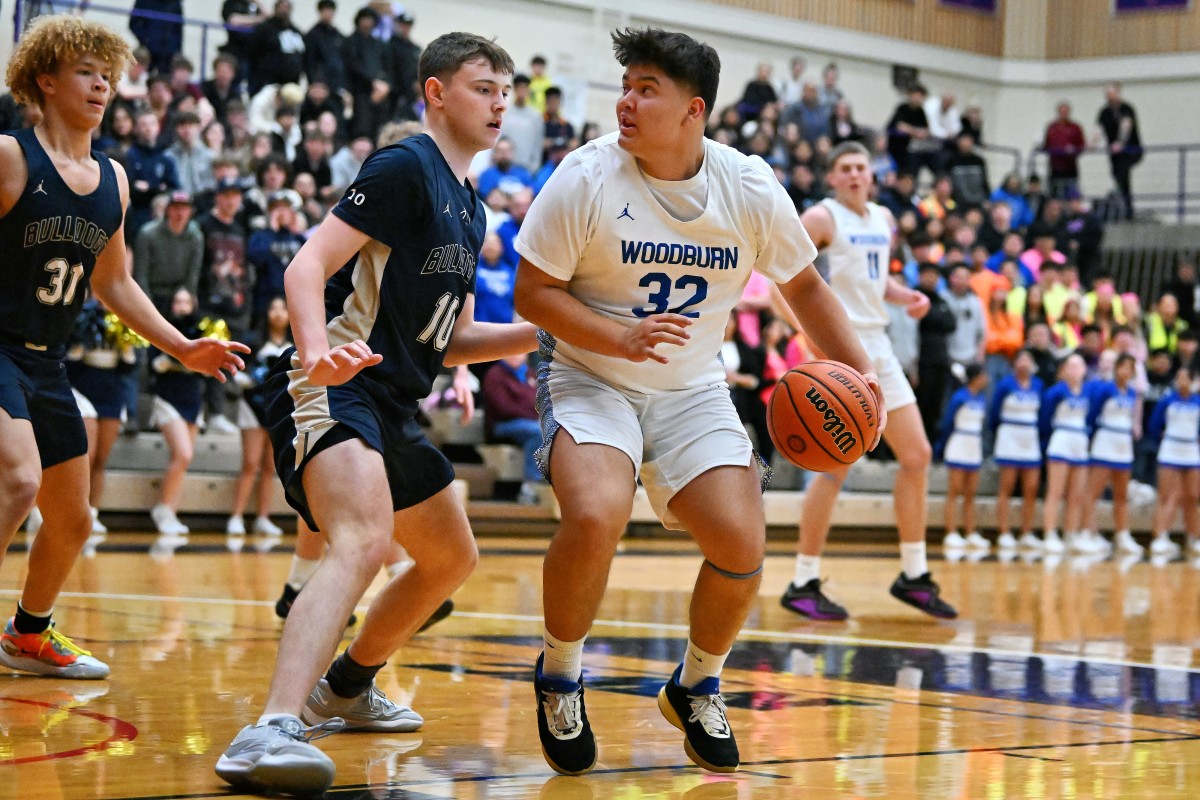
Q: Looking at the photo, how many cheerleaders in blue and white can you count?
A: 5